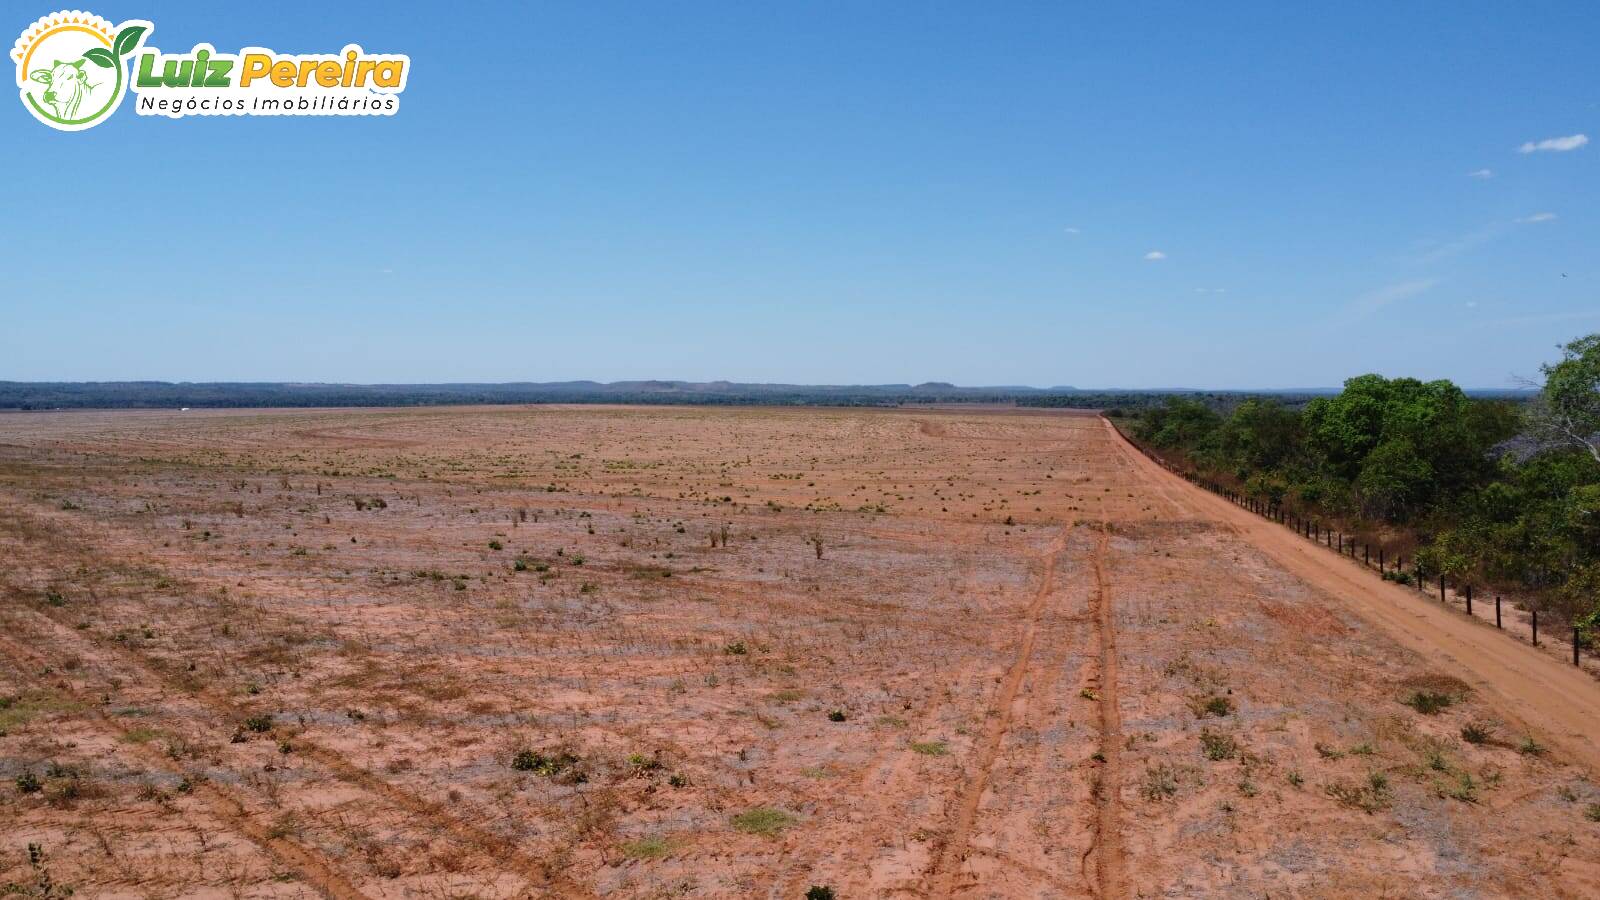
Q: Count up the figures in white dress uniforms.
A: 0